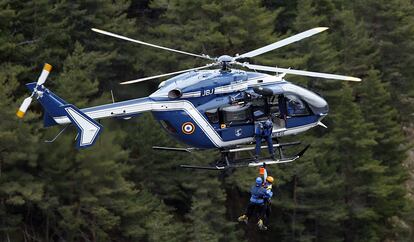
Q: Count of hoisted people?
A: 2